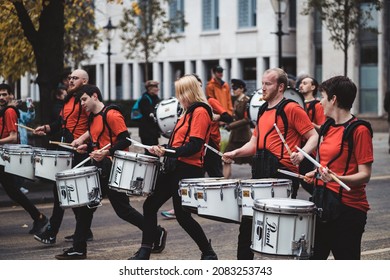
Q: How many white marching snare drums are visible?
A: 3